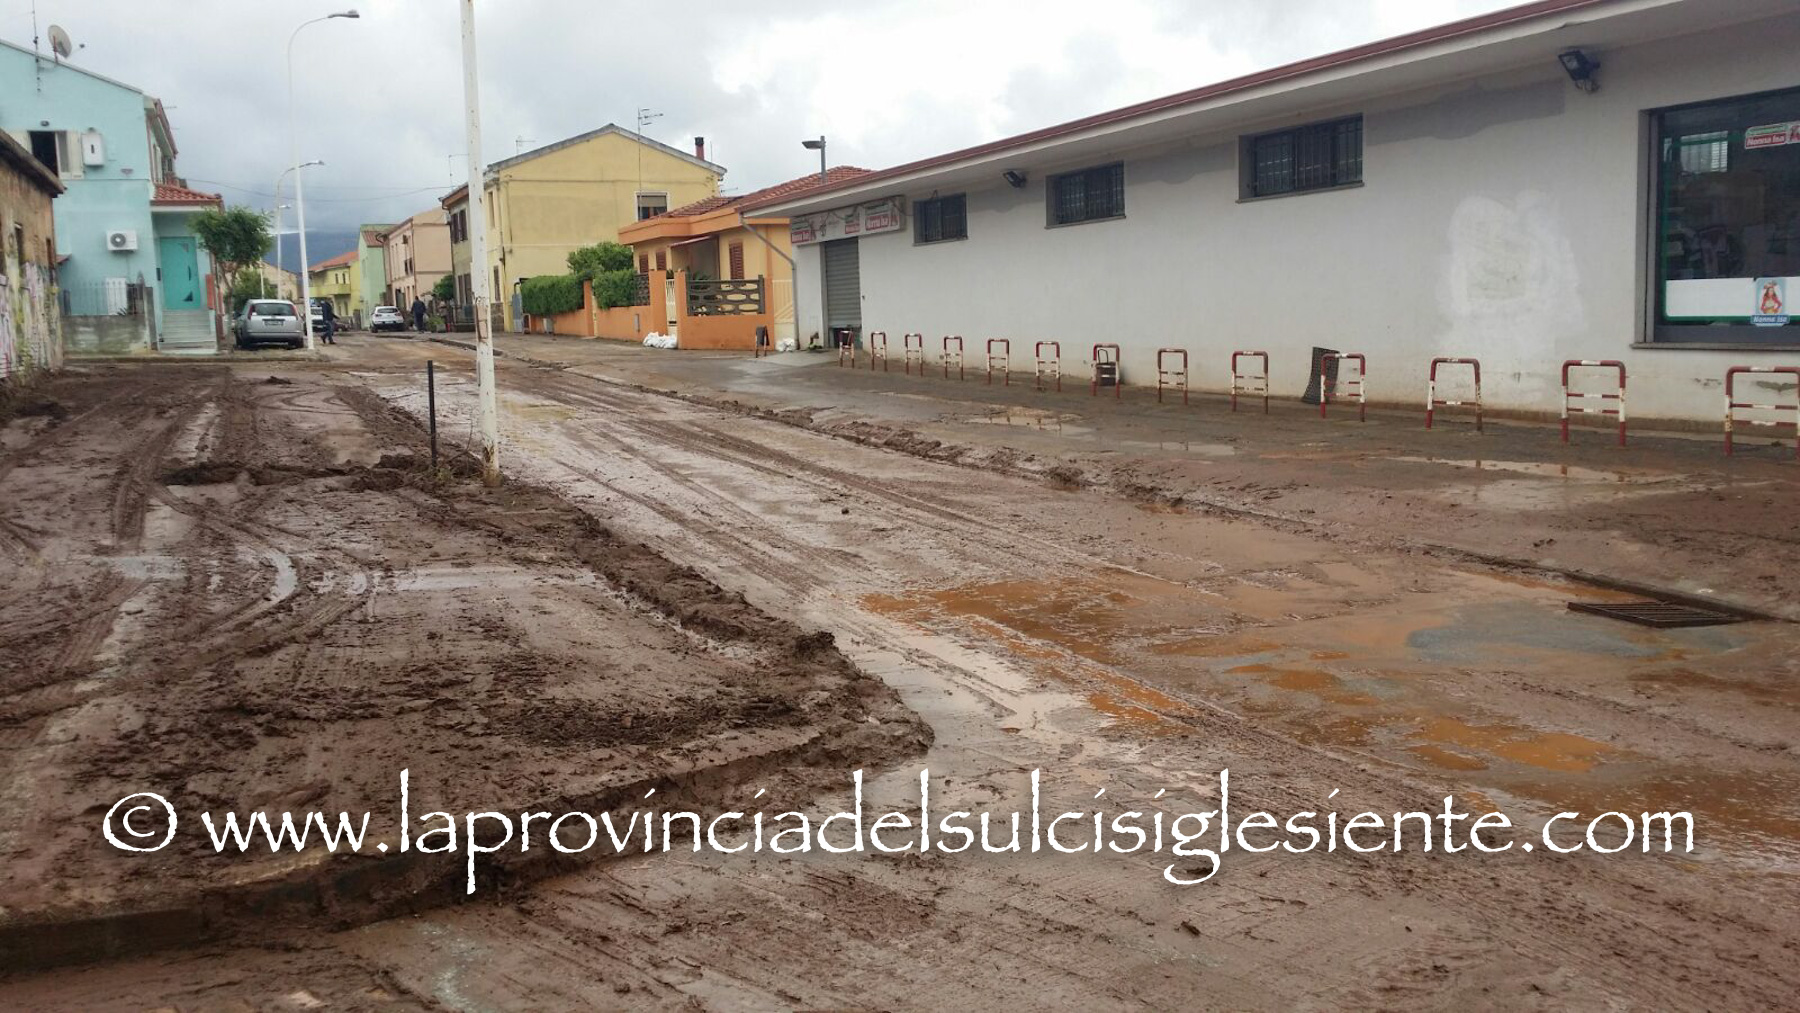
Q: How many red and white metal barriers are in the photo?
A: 13